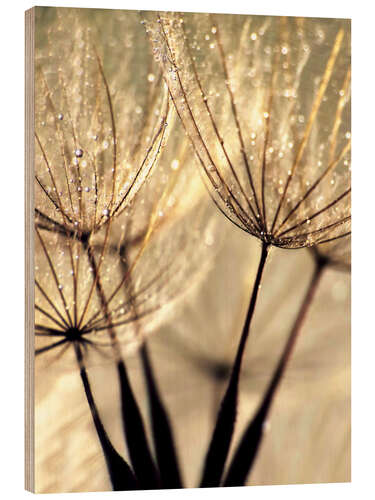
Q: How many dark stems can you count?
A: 5